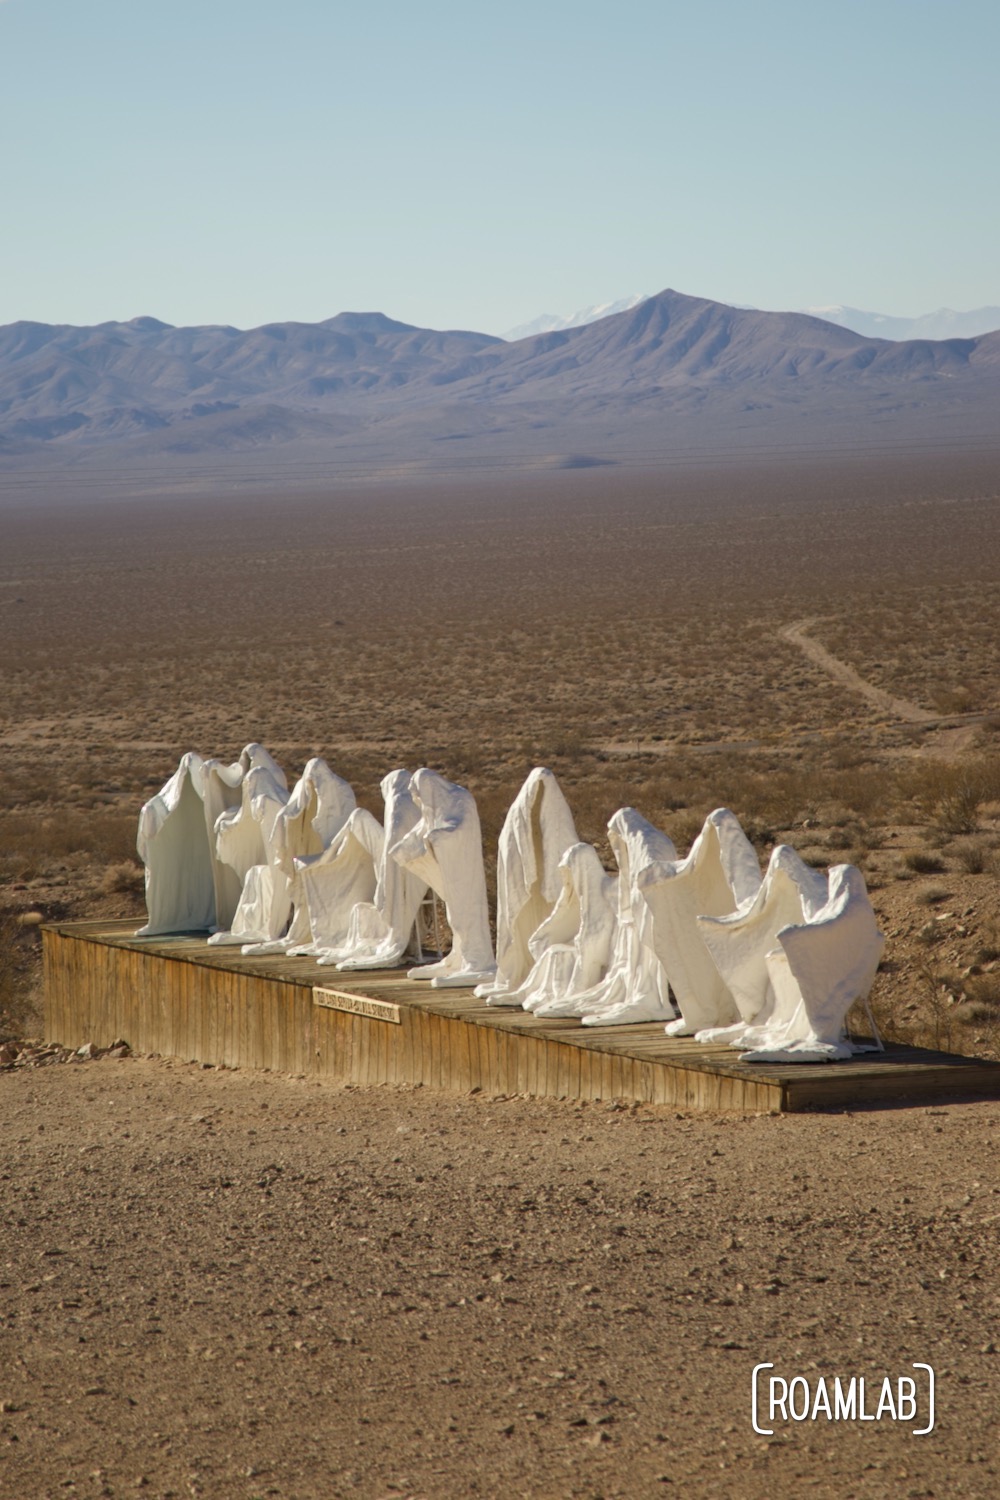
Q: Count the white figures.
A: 13